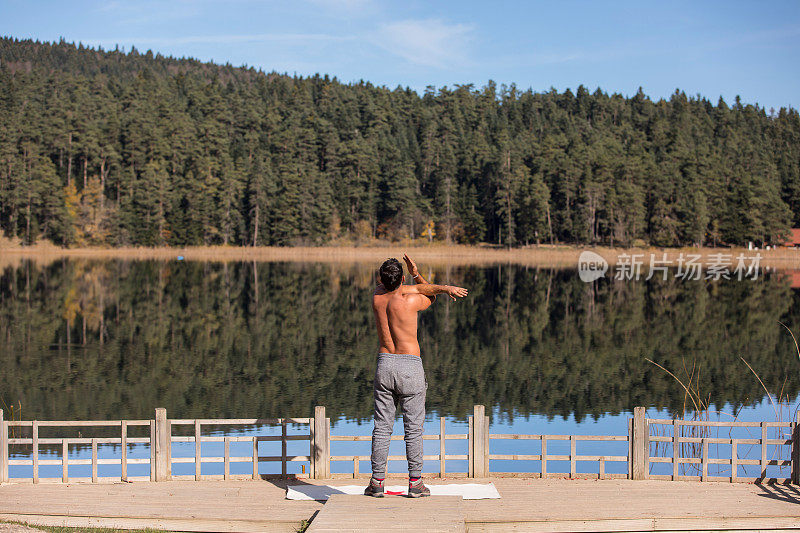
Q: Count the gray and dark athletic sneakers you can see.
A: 2